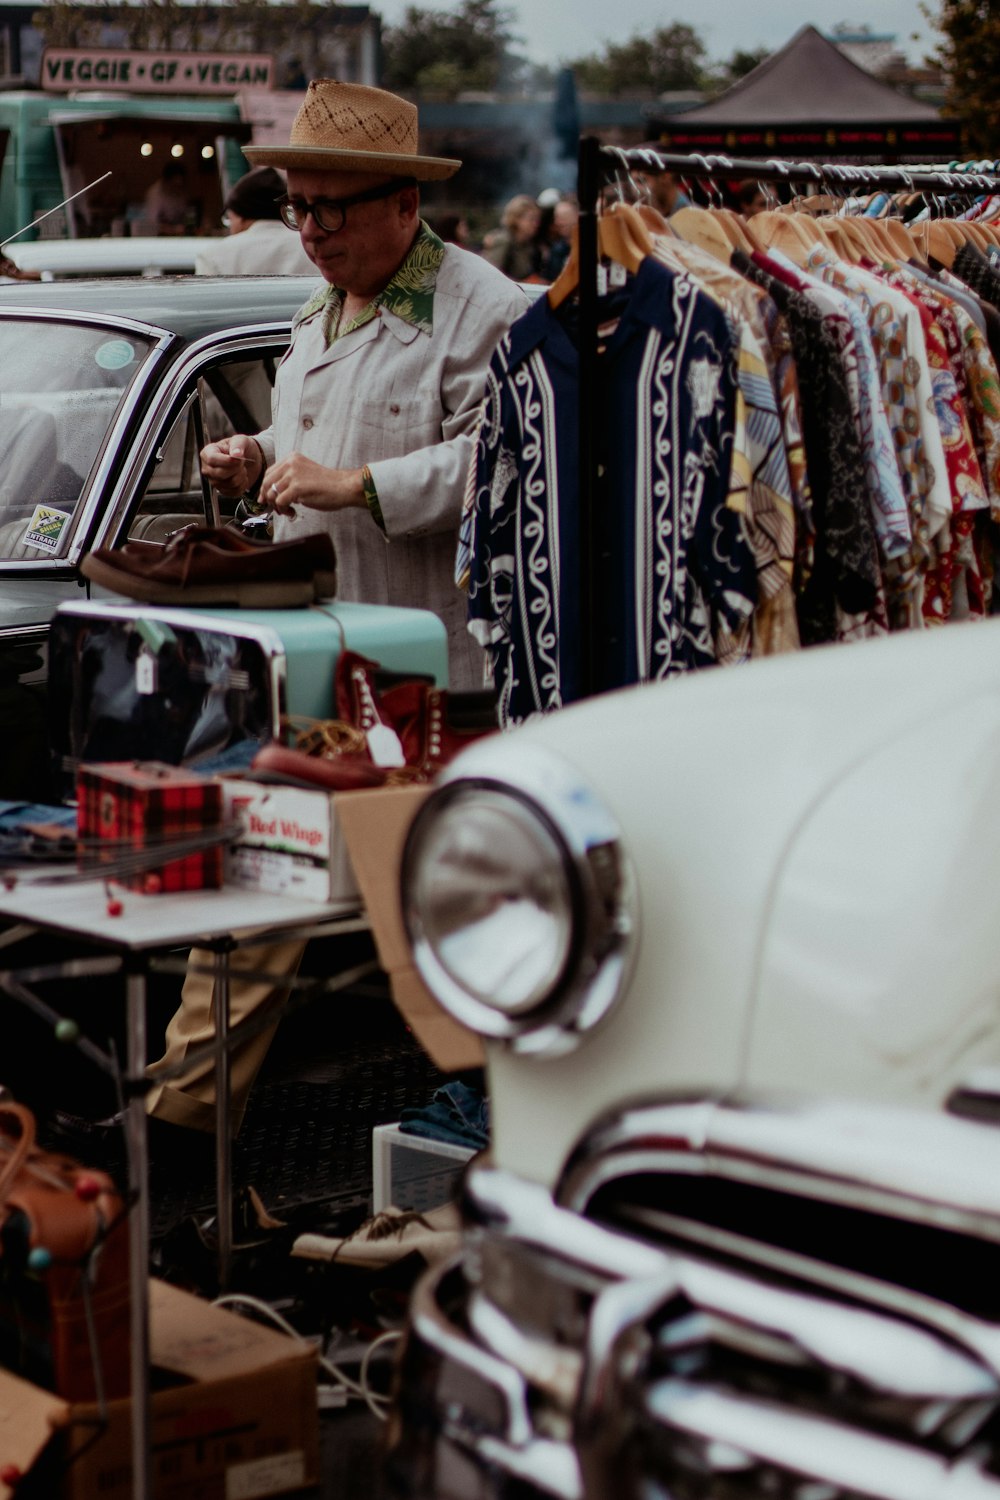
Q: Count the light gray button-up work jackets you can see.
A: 1